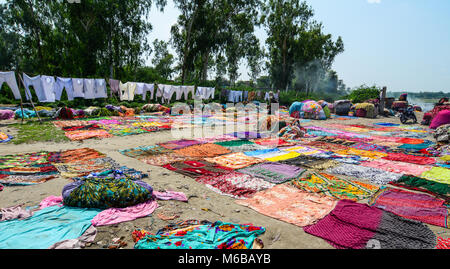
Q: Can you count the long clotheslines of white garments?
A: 1